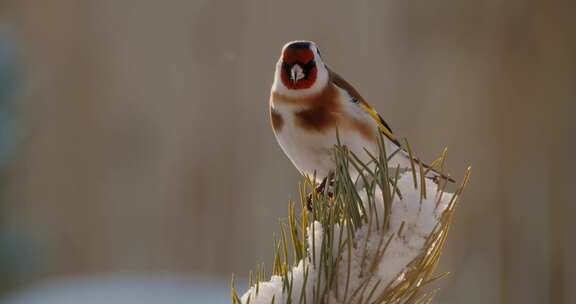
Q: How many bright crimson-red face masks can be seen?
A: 1